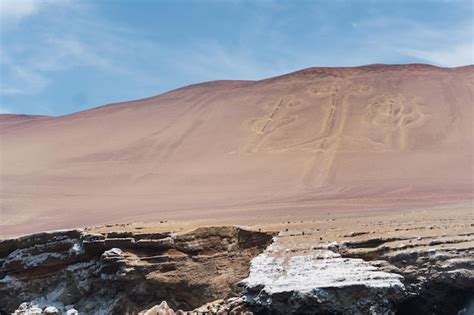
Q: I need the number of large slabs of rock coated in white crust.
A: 1